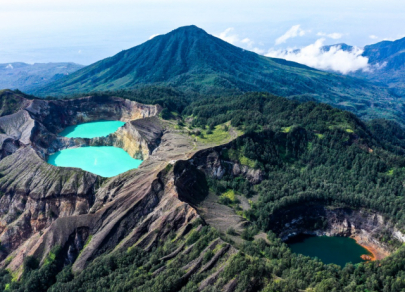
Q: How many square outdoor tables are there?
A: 0